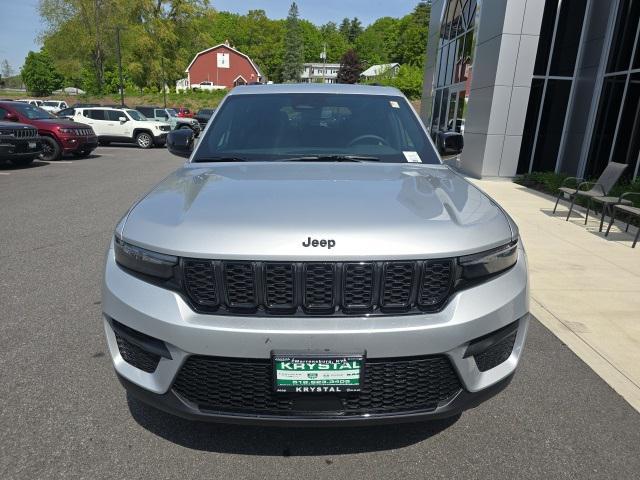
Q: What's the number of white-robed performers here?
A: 0